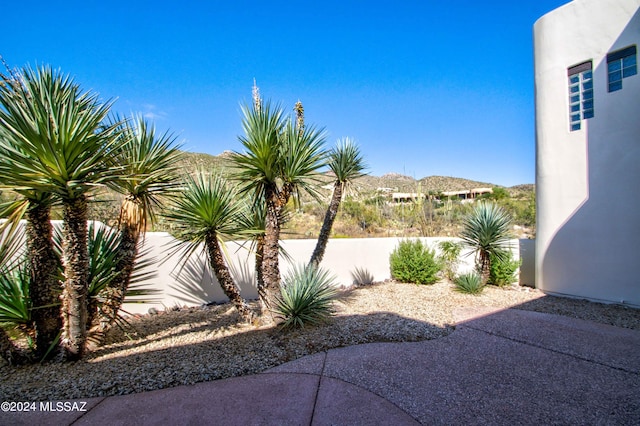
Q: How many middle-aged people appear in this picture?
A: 0